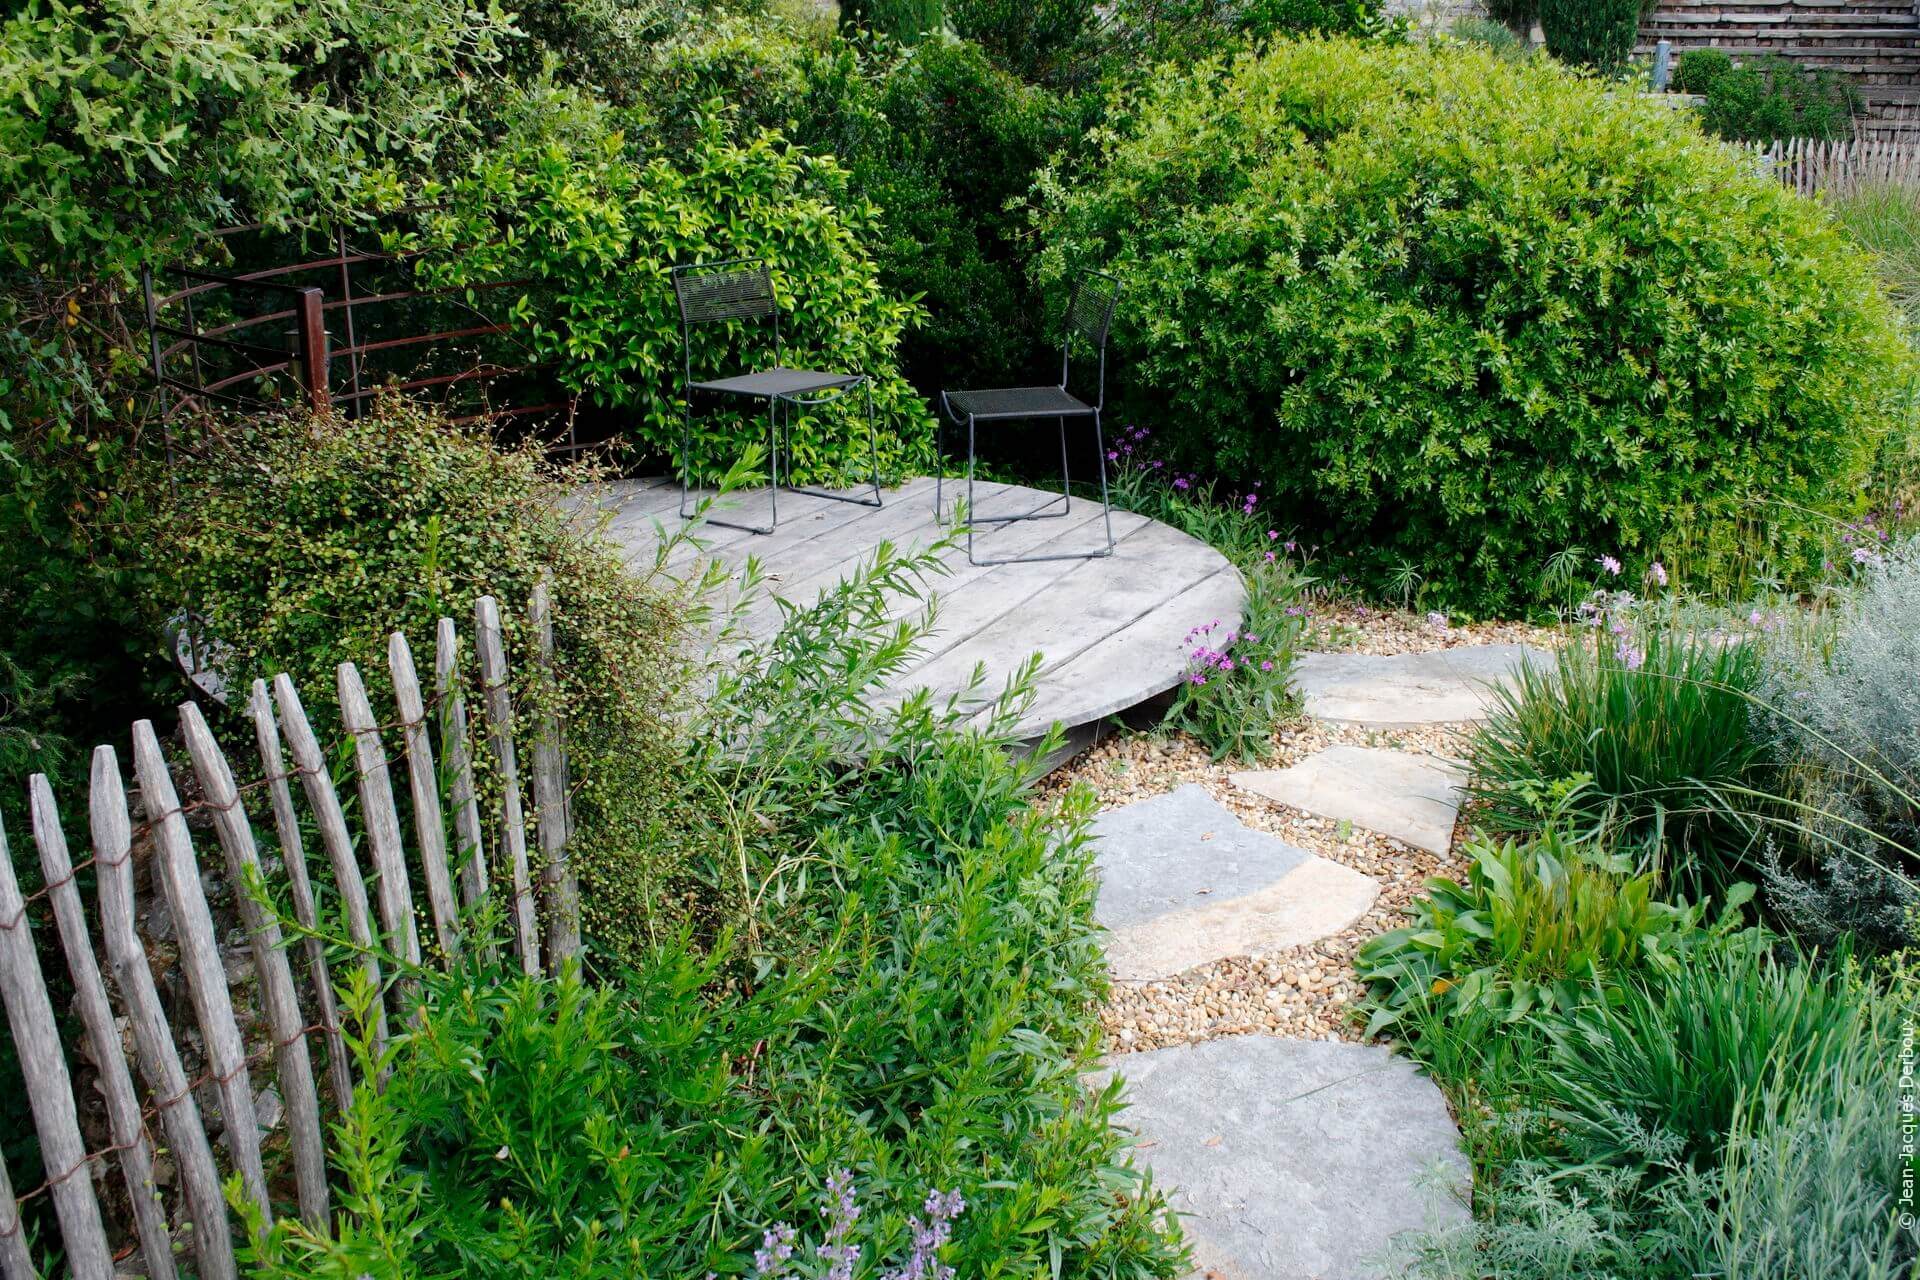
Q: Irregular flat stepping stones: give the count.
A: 4